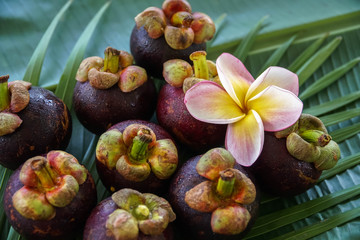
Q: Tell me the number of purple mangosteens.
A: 9